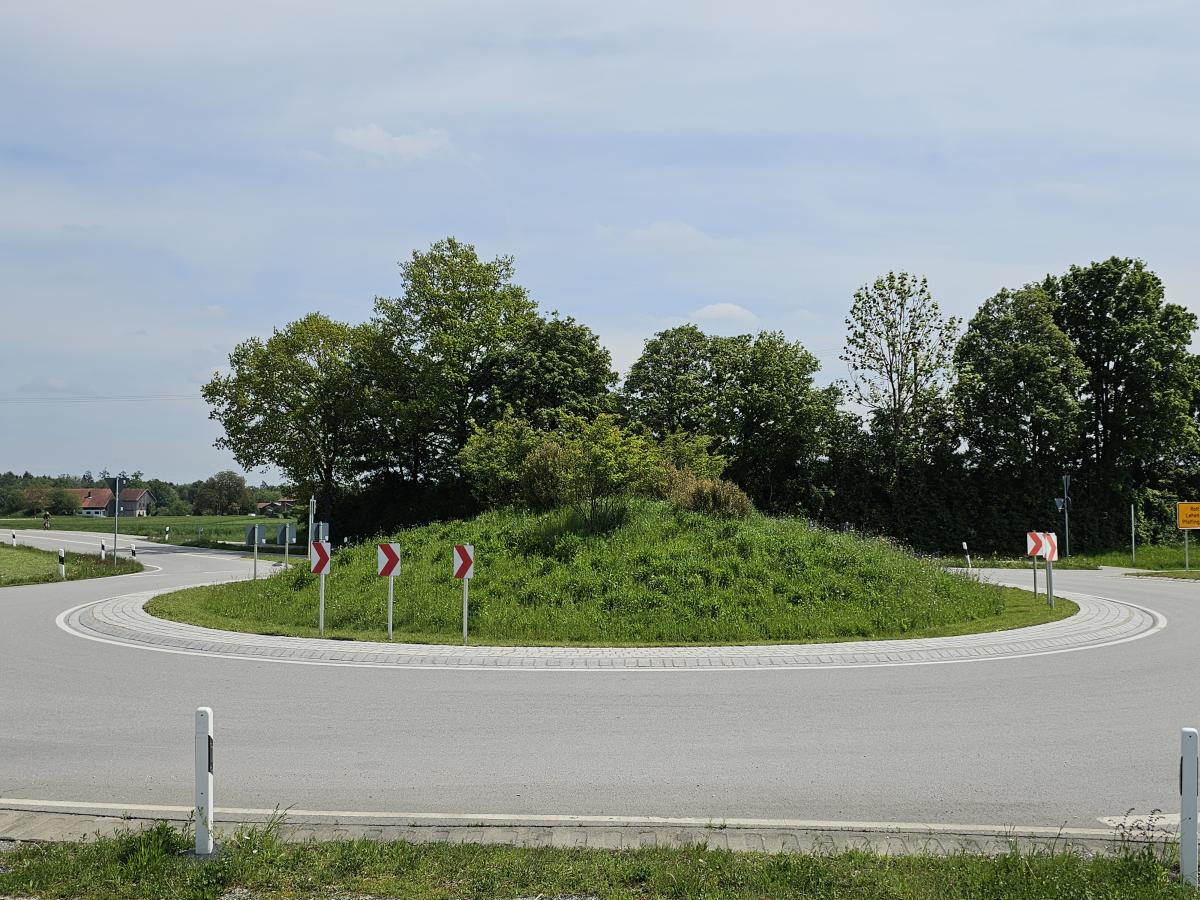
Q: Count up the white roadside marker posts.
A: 8